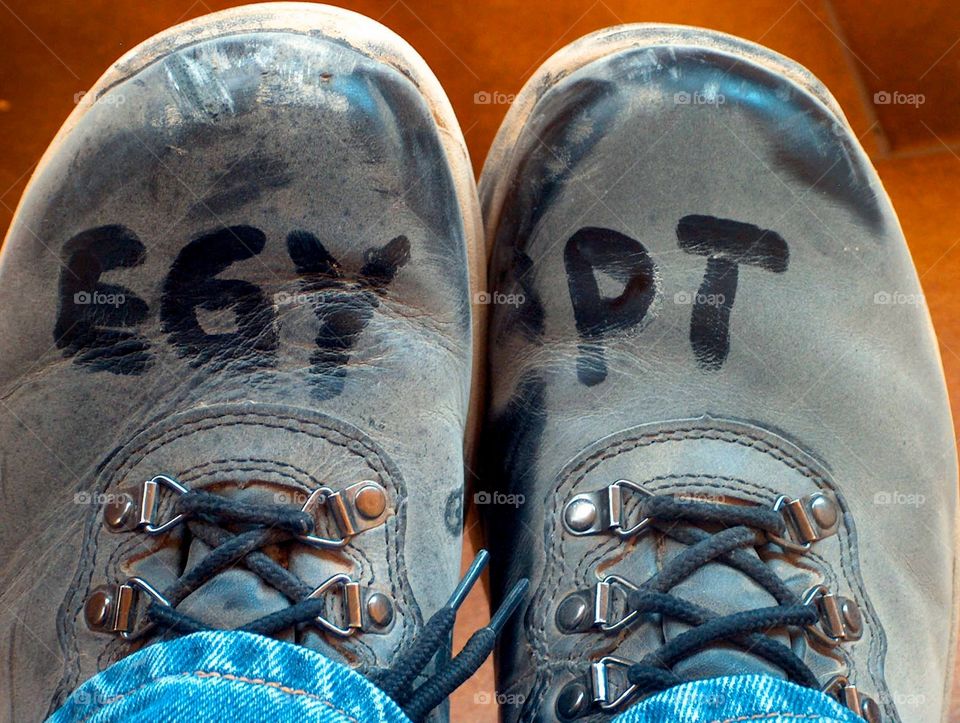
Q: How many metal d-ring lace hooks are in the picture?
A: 10